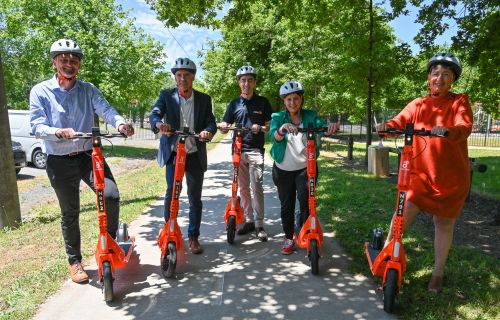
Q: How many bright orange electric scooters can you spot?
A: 5